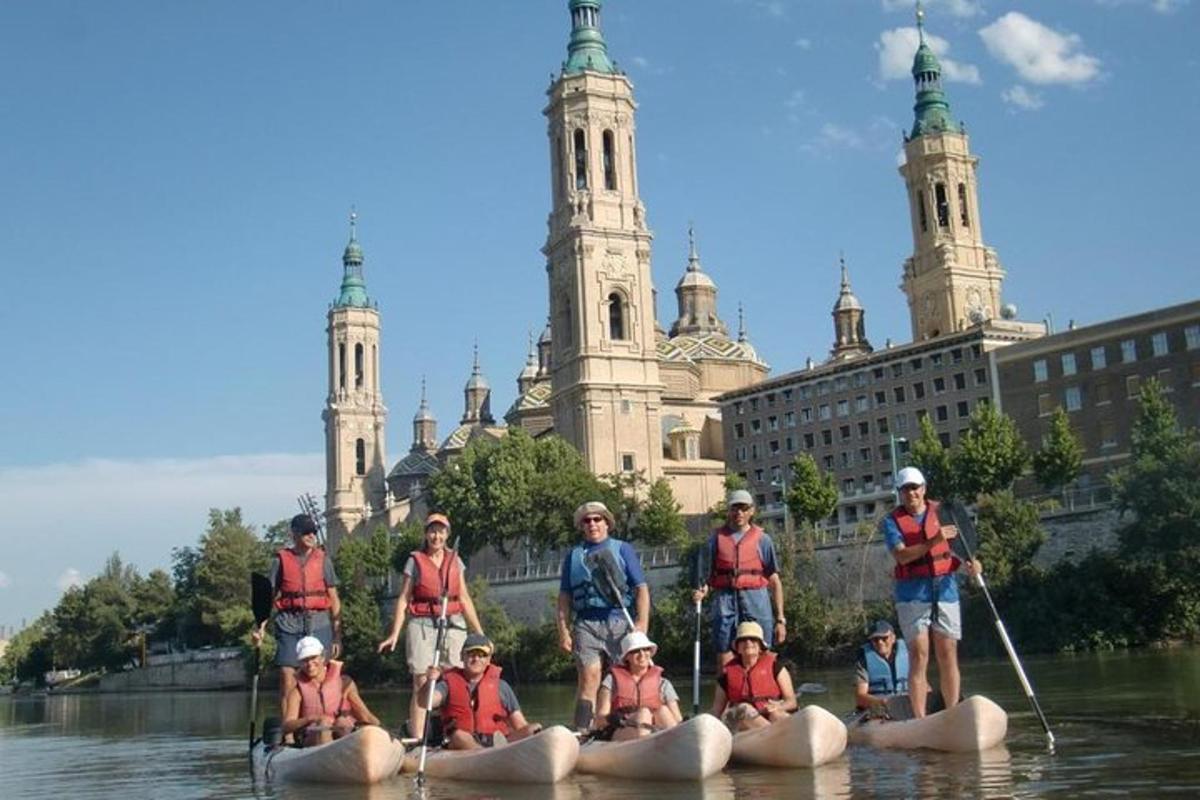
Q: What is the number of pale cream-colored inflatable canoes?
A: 5